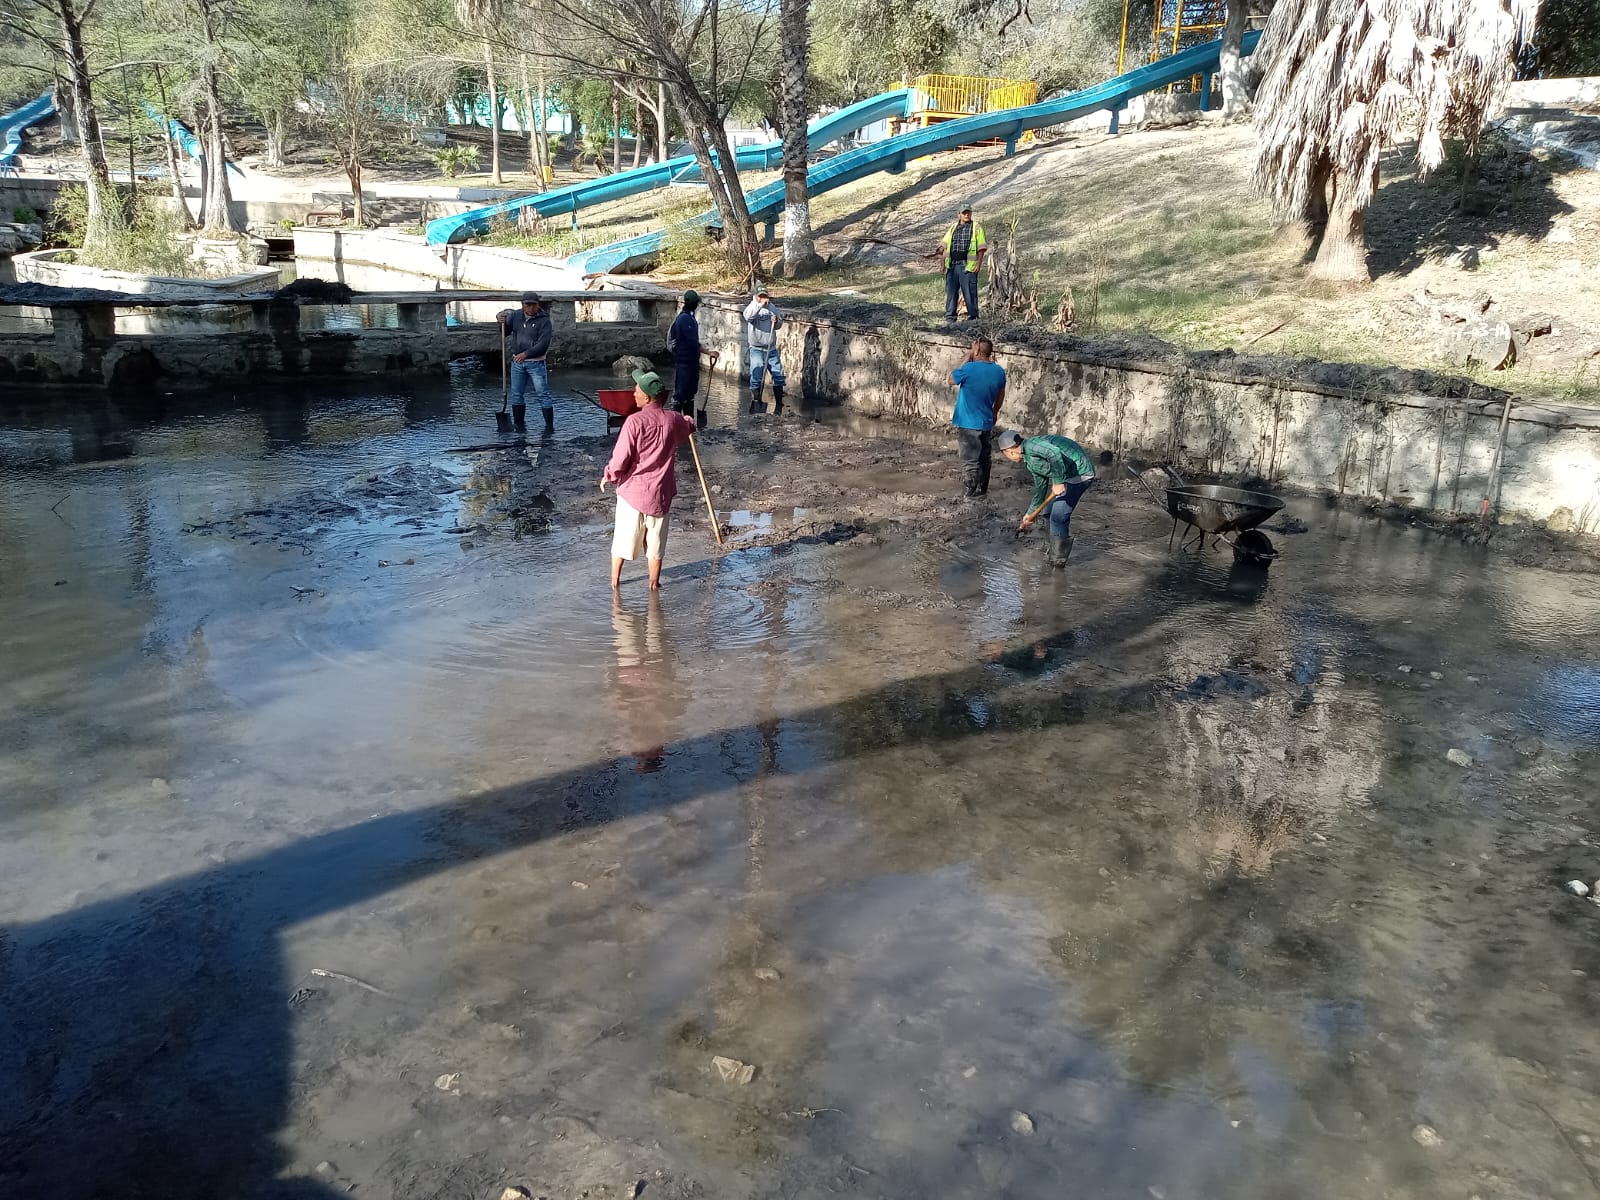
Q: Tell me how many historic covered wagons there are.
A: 0